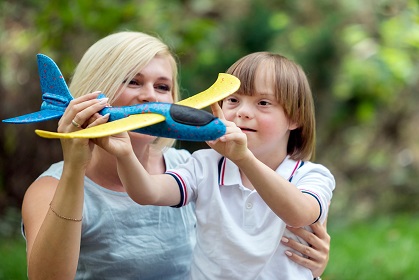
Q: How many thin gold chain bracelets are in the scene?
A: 1